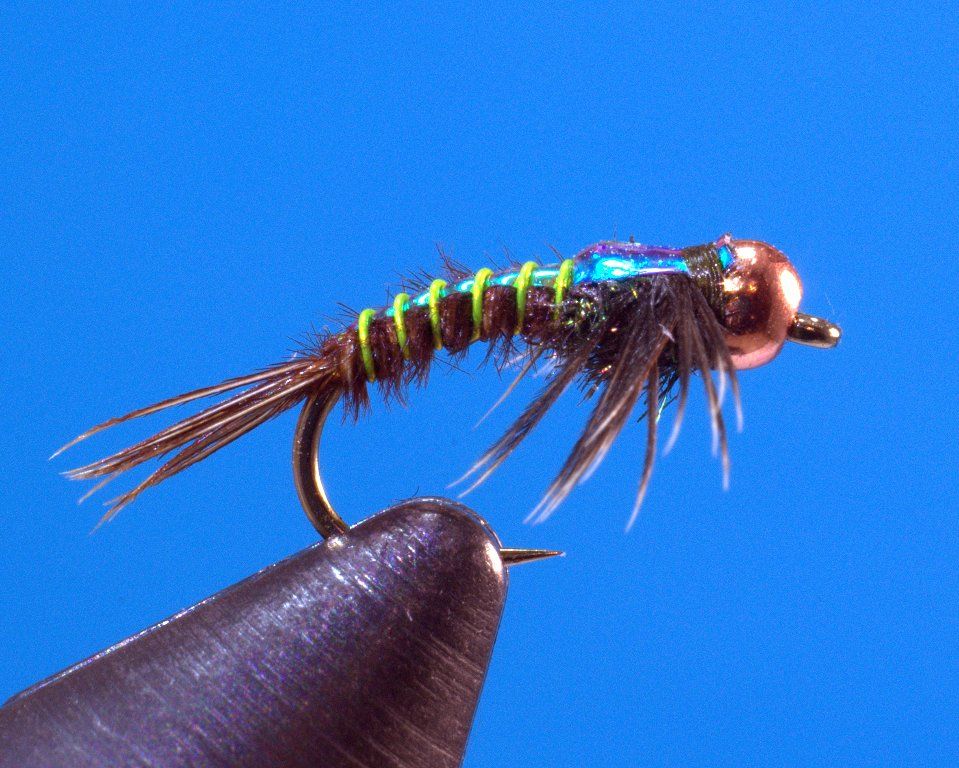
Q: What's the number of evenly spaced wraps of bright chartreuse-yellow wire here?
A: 6